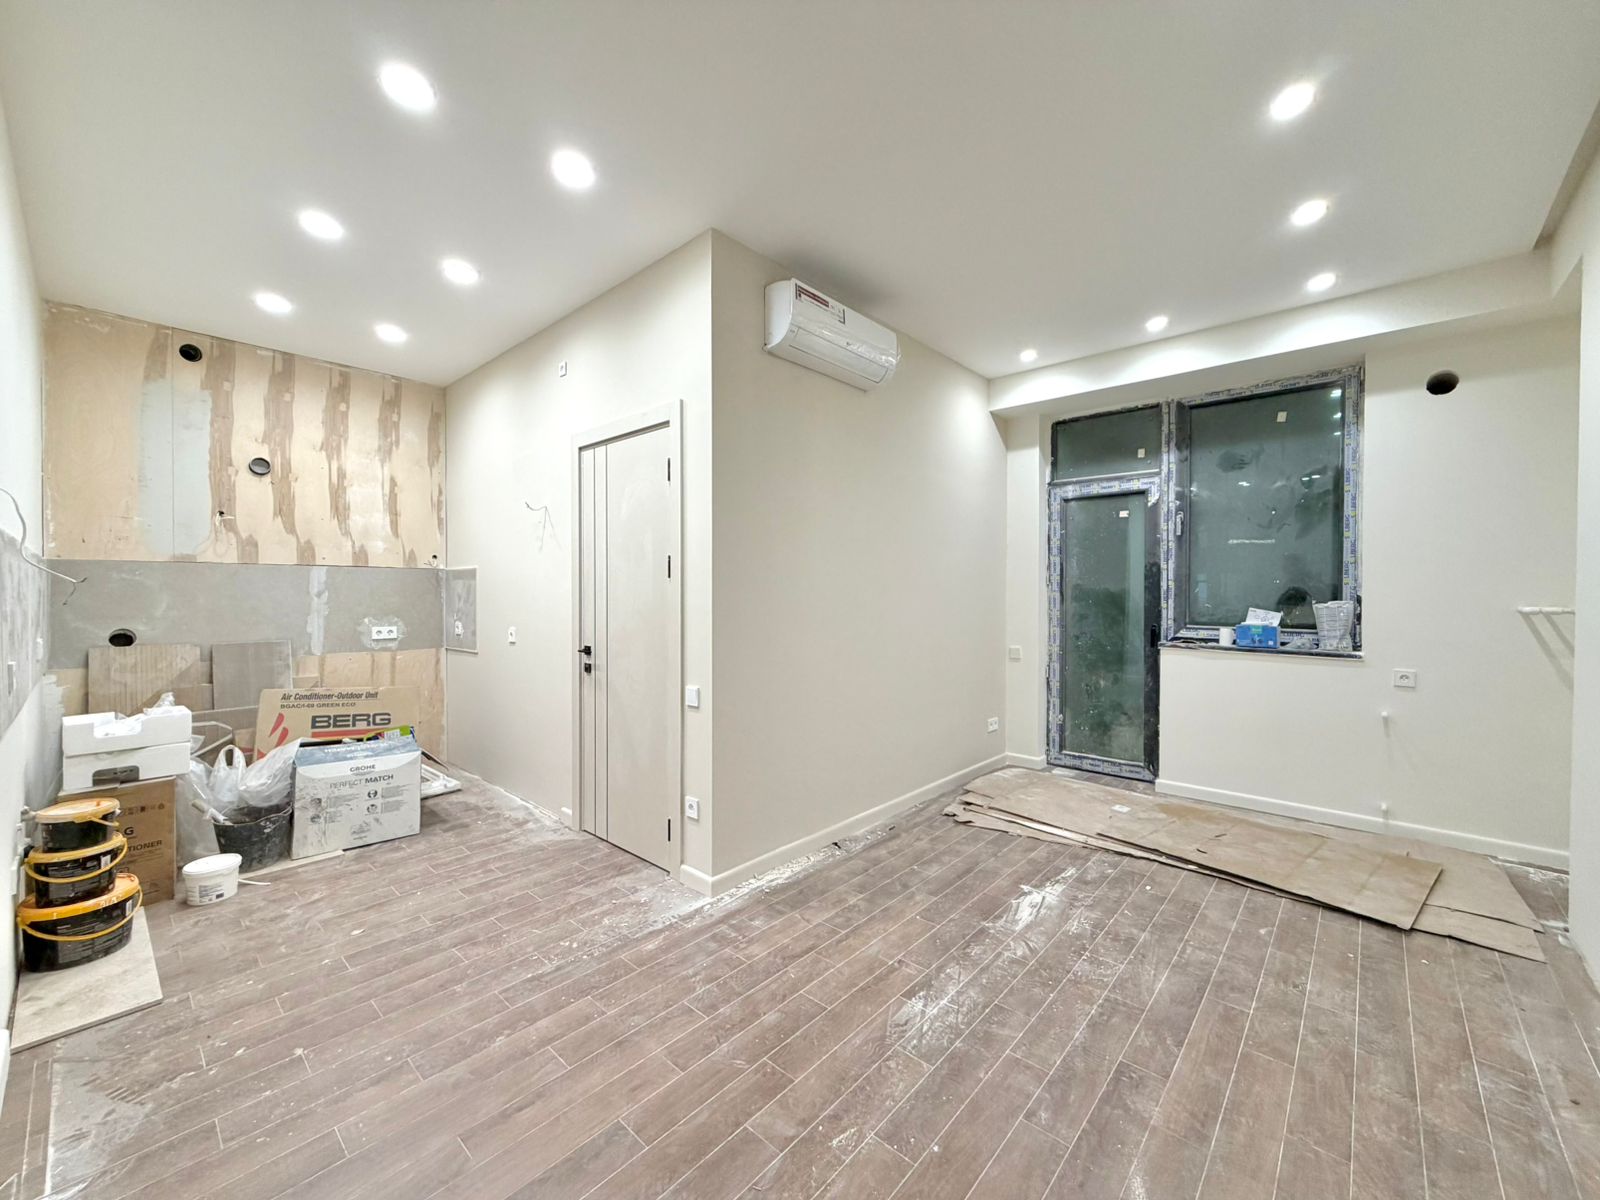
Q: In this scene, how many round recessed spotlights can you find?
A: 11